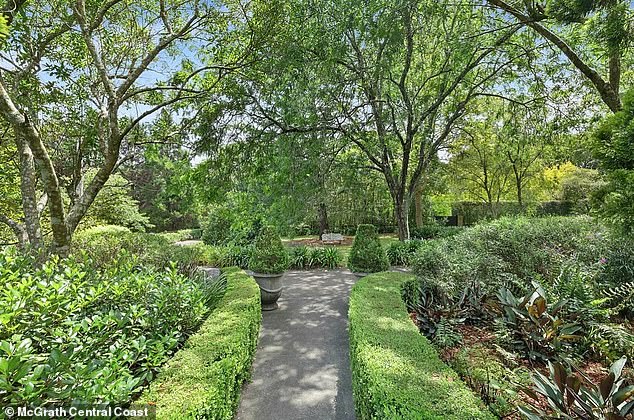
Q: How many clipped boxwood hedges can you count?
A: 2